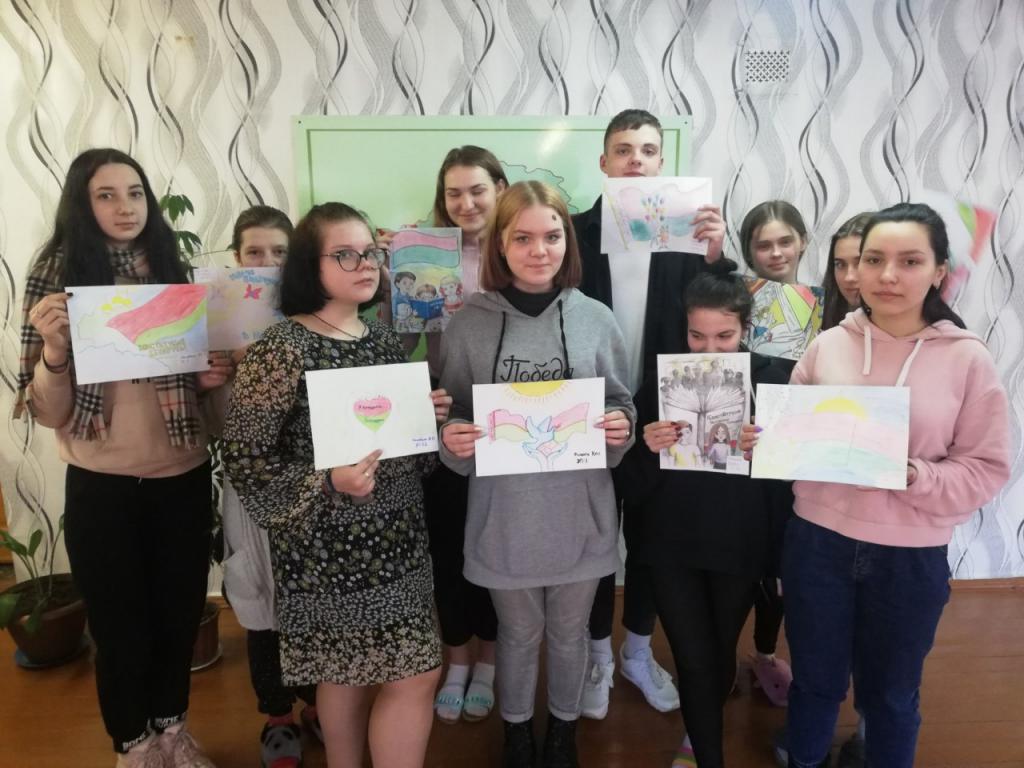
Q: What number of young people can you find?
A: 10